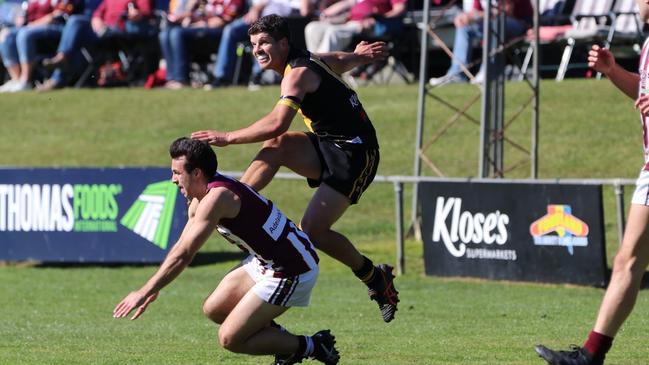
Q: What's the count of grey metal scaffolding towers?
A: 1